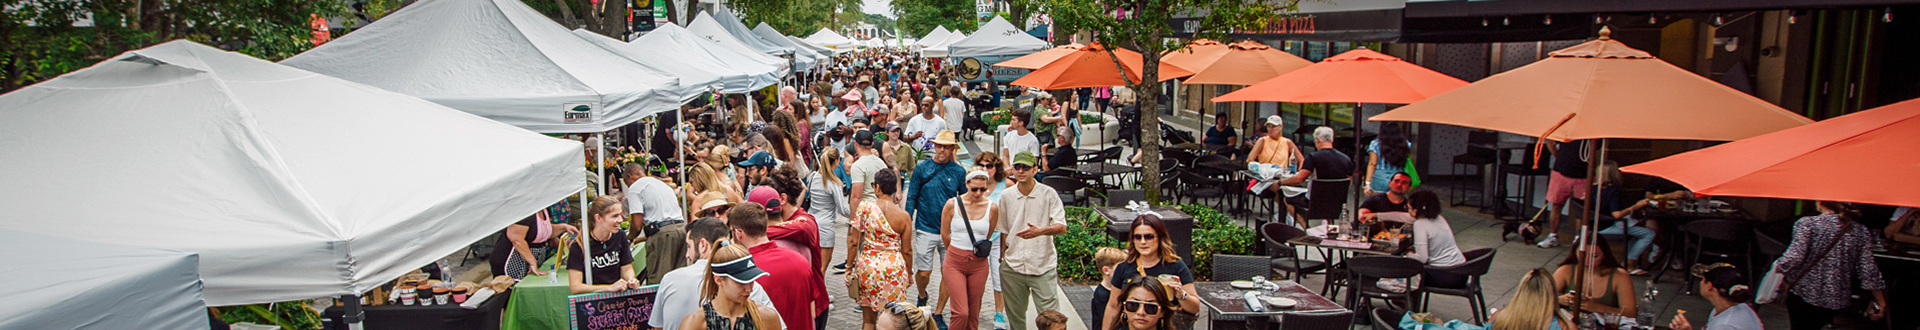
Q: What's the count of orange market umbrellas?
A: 7